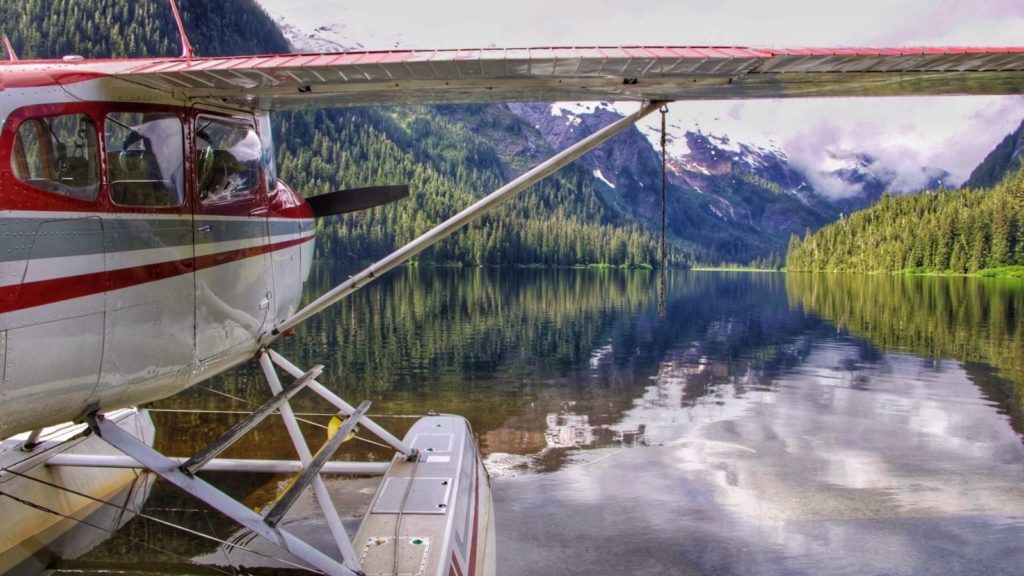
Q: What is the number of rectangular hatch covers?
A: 3